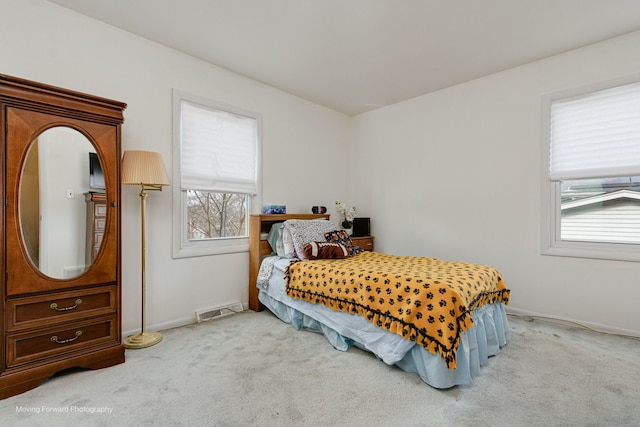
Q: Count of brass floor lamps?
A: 1